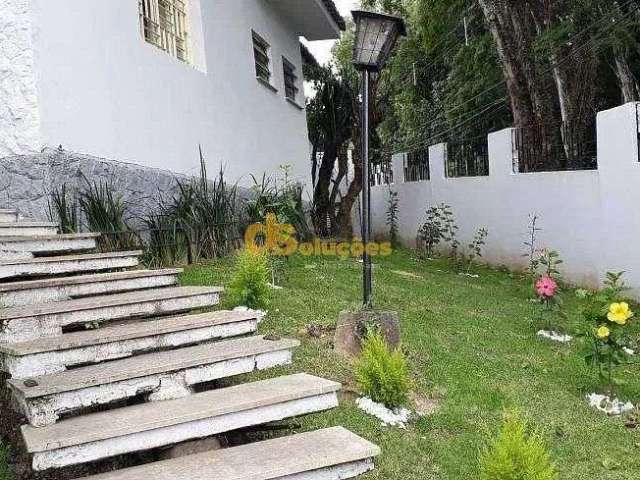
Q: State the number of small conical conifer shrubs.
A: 3